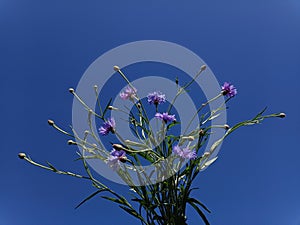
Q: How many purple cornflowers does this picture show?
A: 7